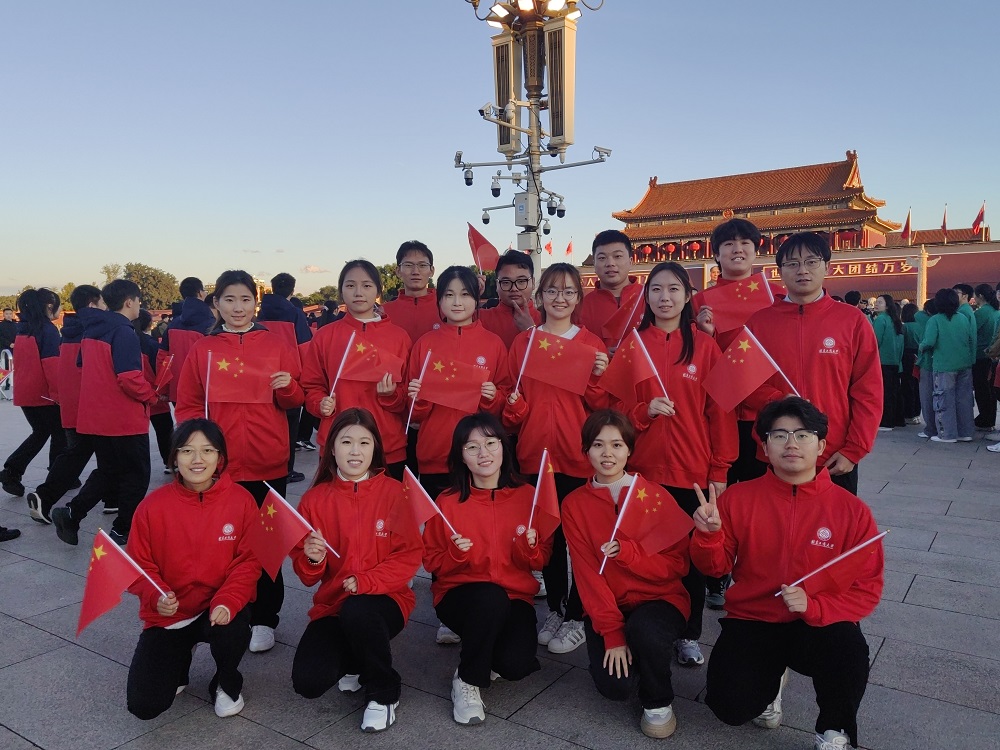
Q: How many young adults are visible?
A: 15